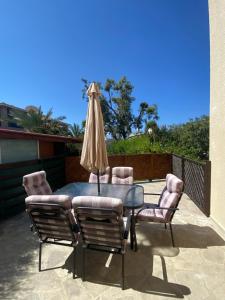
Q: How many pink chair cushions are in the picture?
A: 6